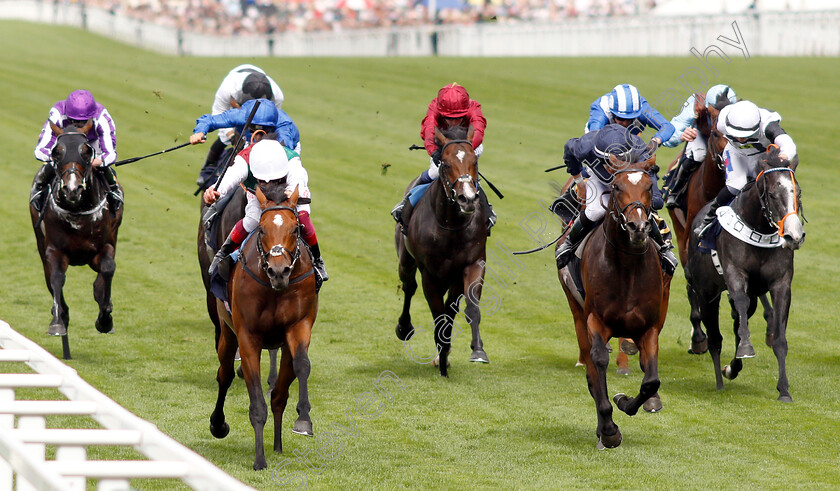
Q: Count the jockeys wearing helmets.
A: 9